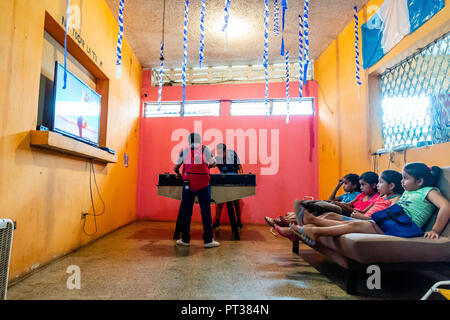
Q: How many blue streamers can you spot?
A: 13